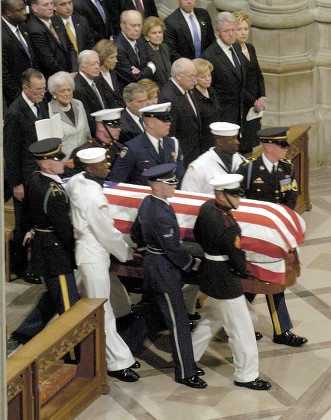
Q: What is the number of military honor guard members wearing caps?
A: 8